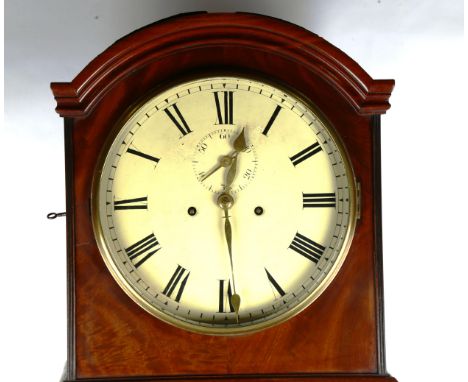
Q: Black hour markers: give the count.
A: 12